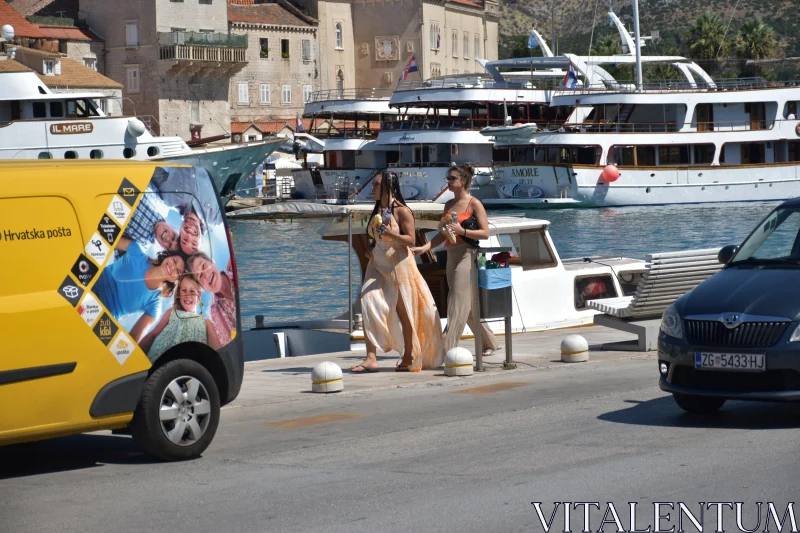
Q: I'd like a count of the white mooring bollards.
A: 3